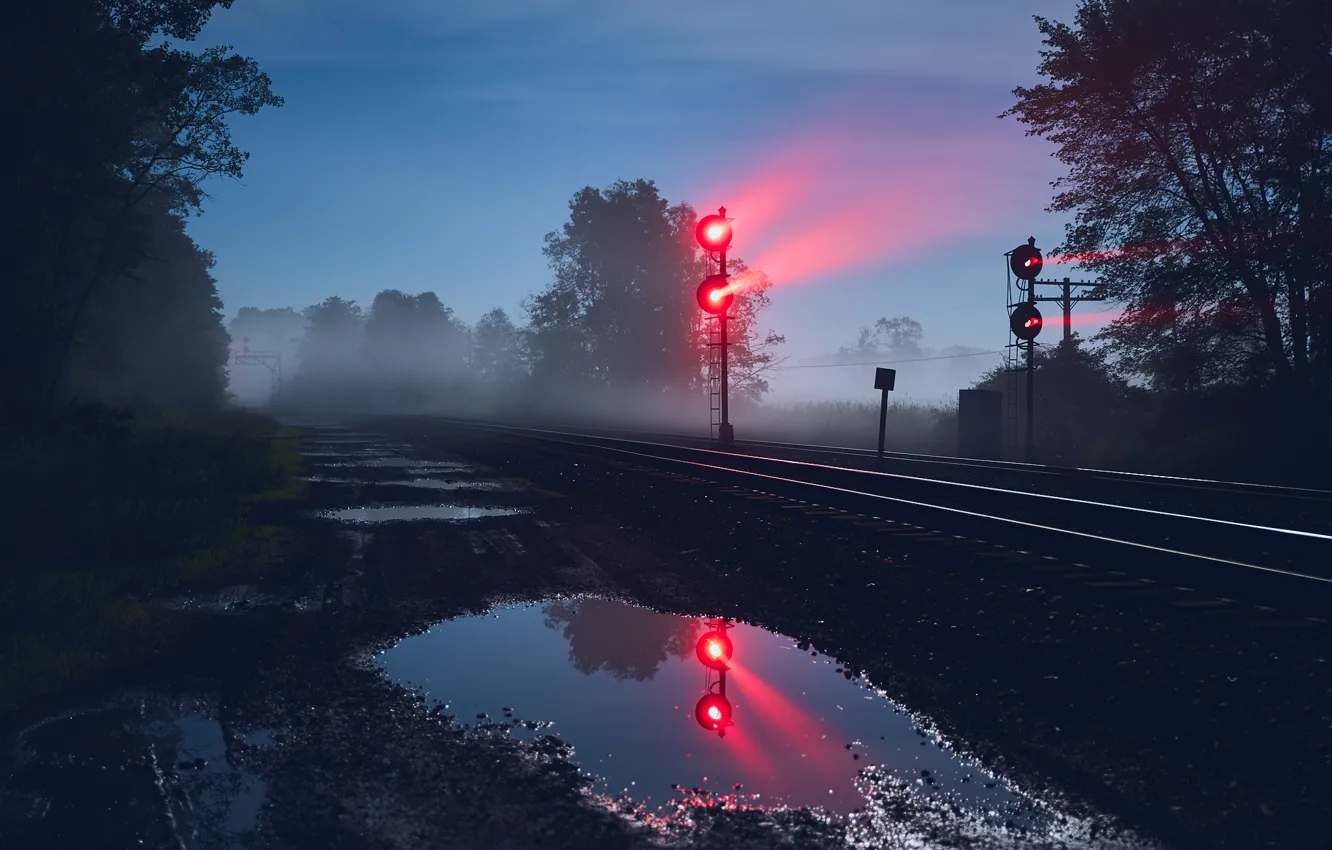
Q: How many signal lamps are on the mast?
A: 2